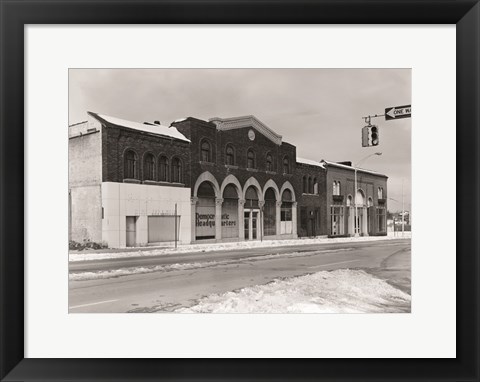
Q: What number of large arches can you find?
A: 5